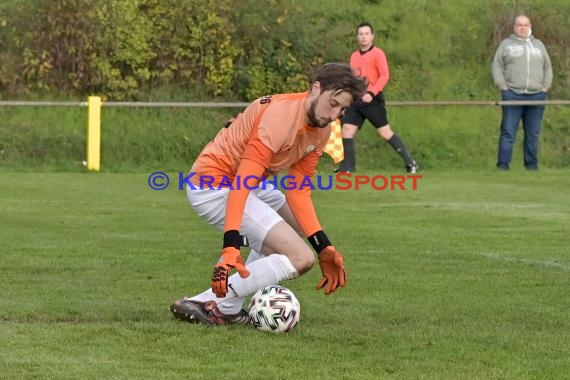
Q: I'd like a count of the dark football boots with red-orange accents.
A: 2